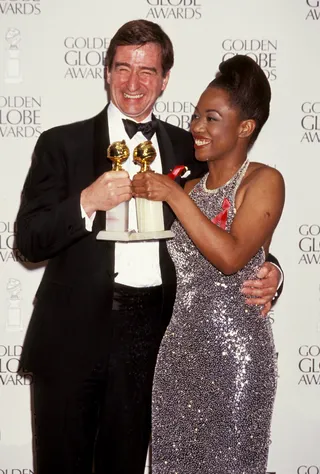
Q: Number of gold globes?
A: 2